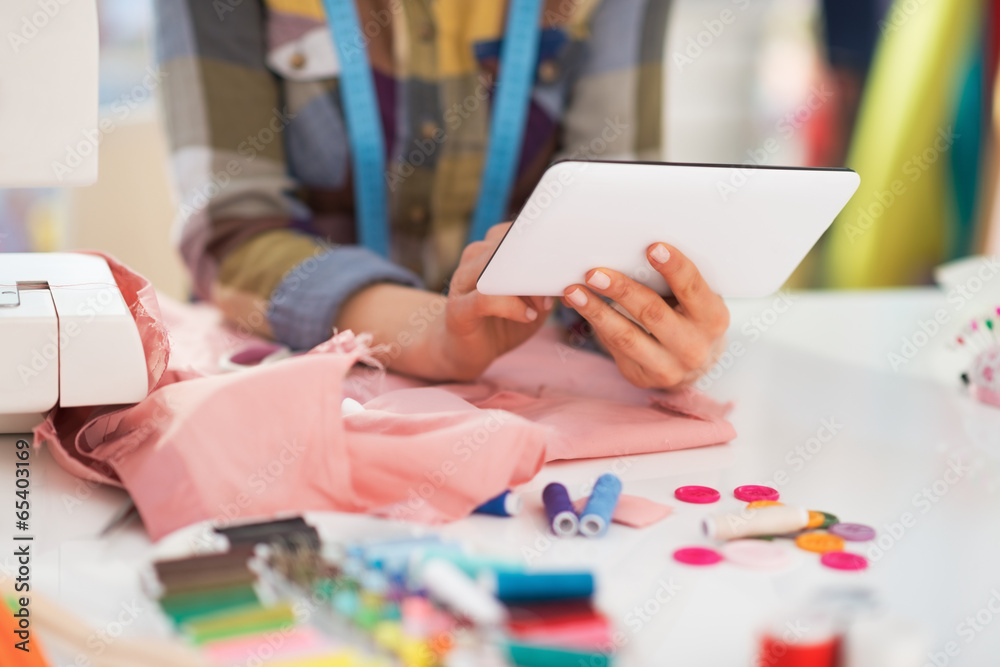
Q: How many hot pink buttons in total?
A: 4